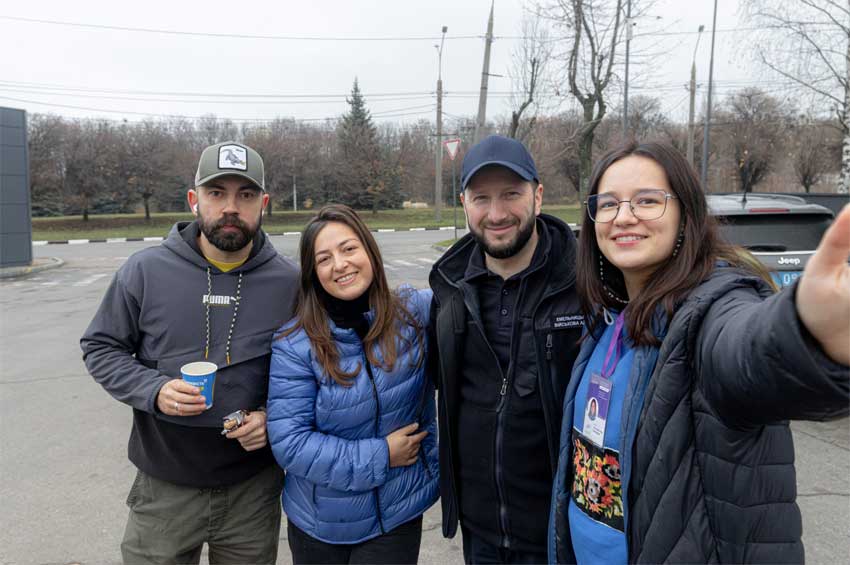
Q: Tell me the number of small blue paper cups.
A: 1